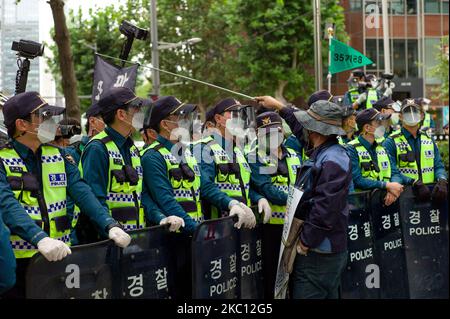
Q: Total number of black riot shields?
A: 7